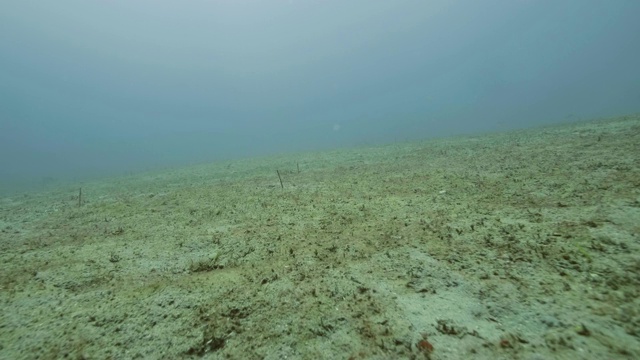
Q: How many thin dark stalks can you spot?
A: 3